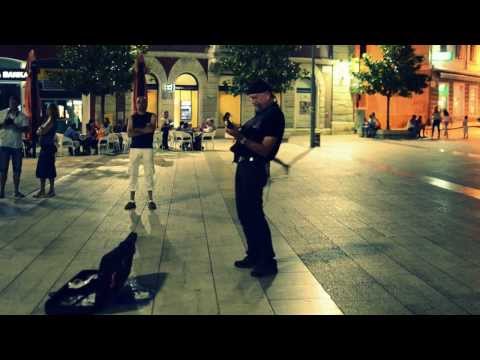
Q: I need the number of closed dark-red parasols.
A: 2